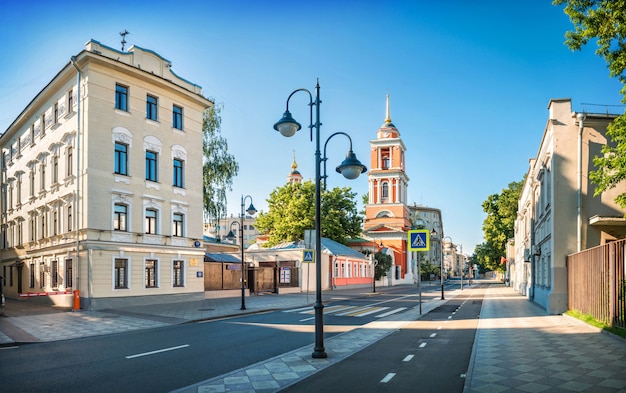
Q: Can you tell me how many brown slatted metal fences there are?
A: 1